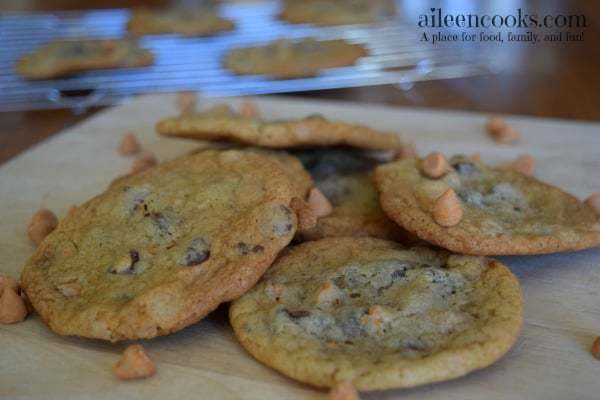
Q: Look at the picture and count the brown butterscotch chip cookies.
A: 9